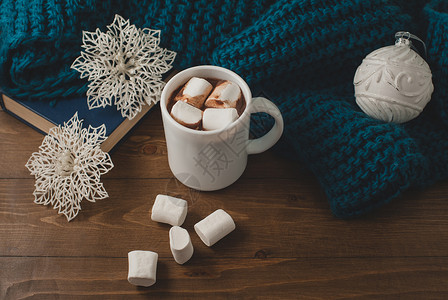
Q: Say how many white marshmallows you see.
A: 8